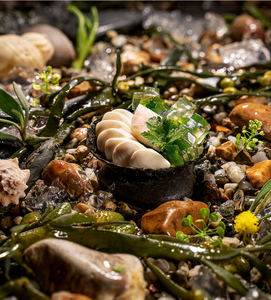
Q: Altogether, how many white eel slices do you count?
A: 7